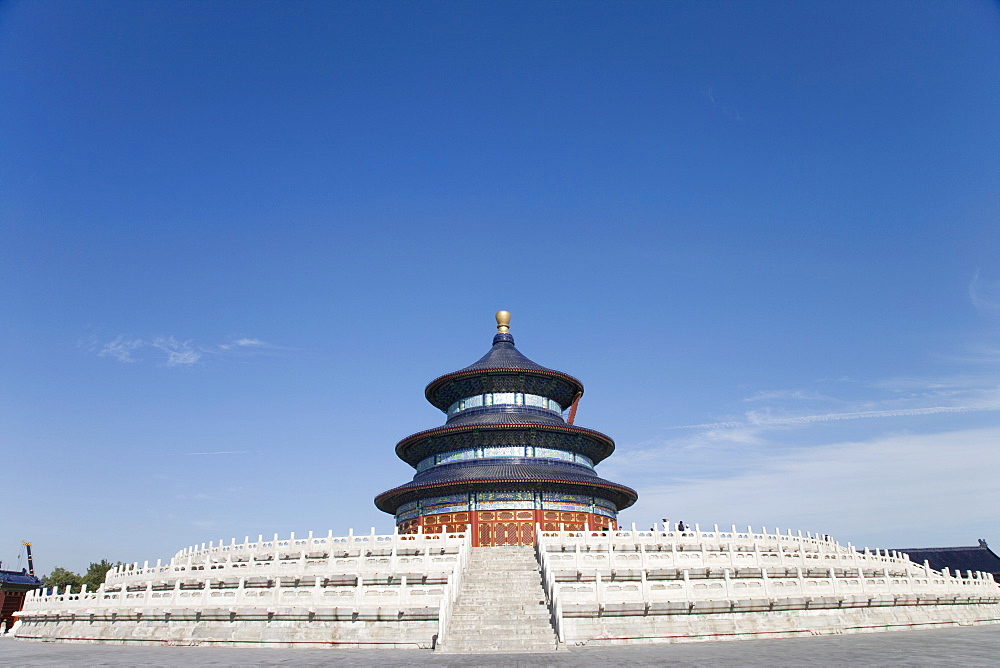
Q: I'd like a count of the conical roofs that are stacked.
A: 3